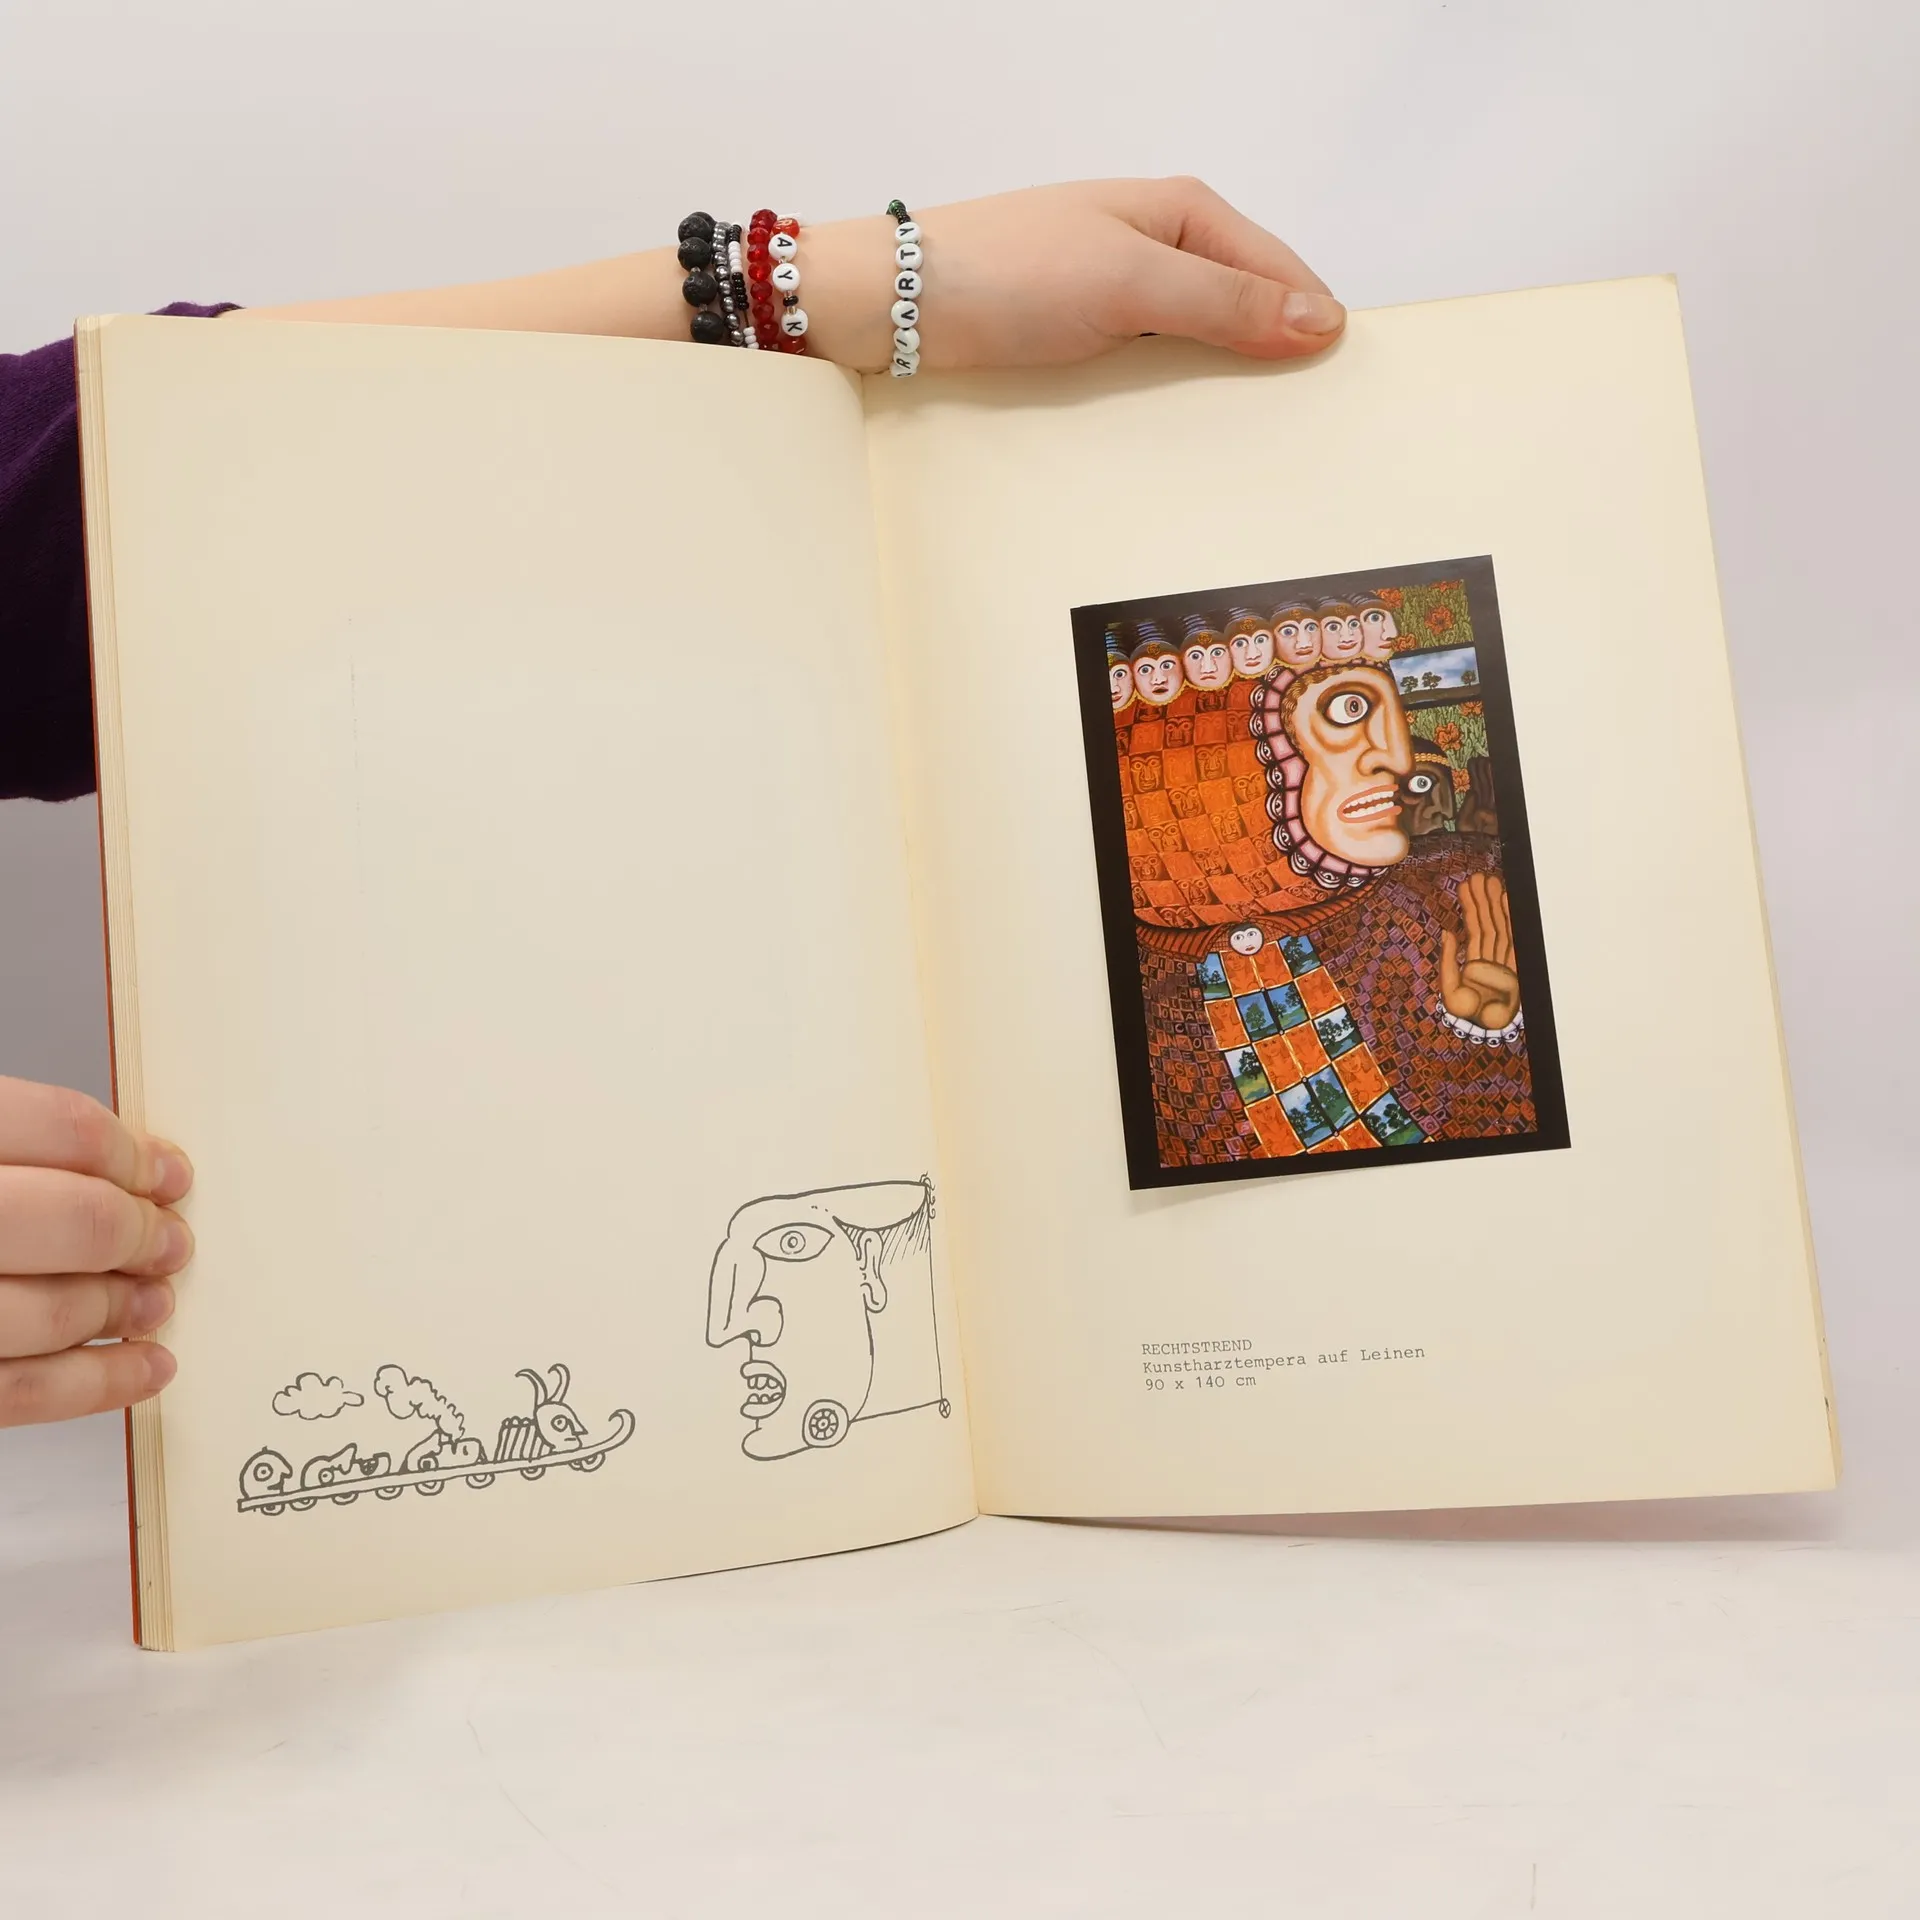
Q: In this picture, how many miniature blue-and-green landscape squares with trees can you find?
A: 9